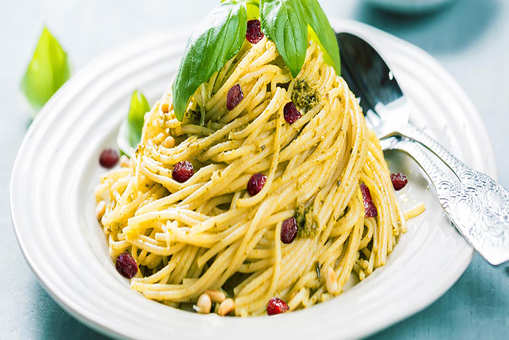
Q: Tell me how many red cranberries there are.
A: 11